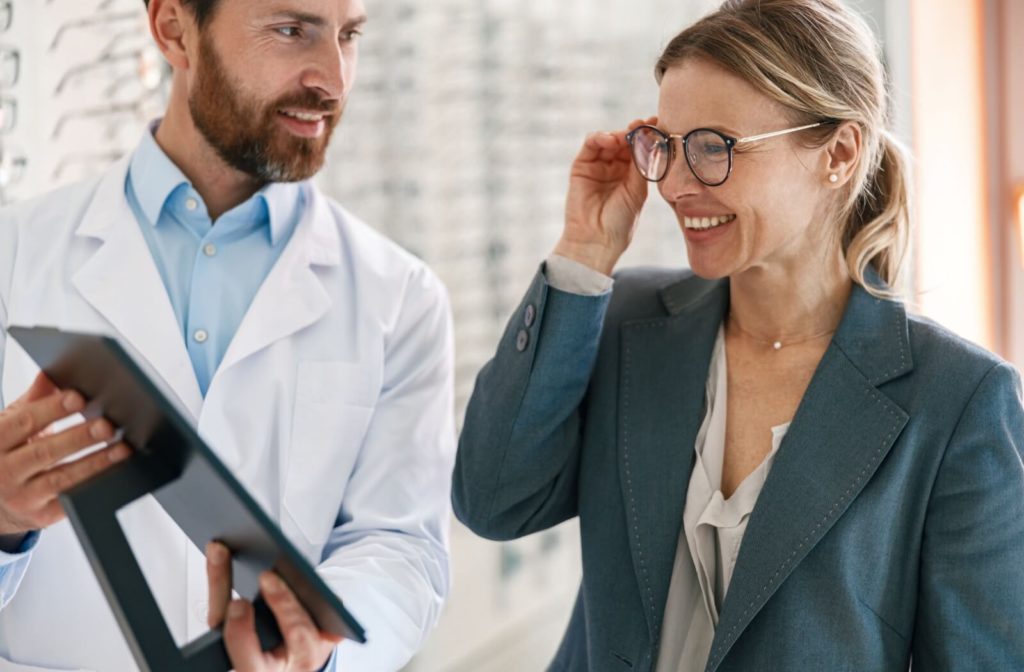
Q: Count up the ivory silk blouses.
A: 1